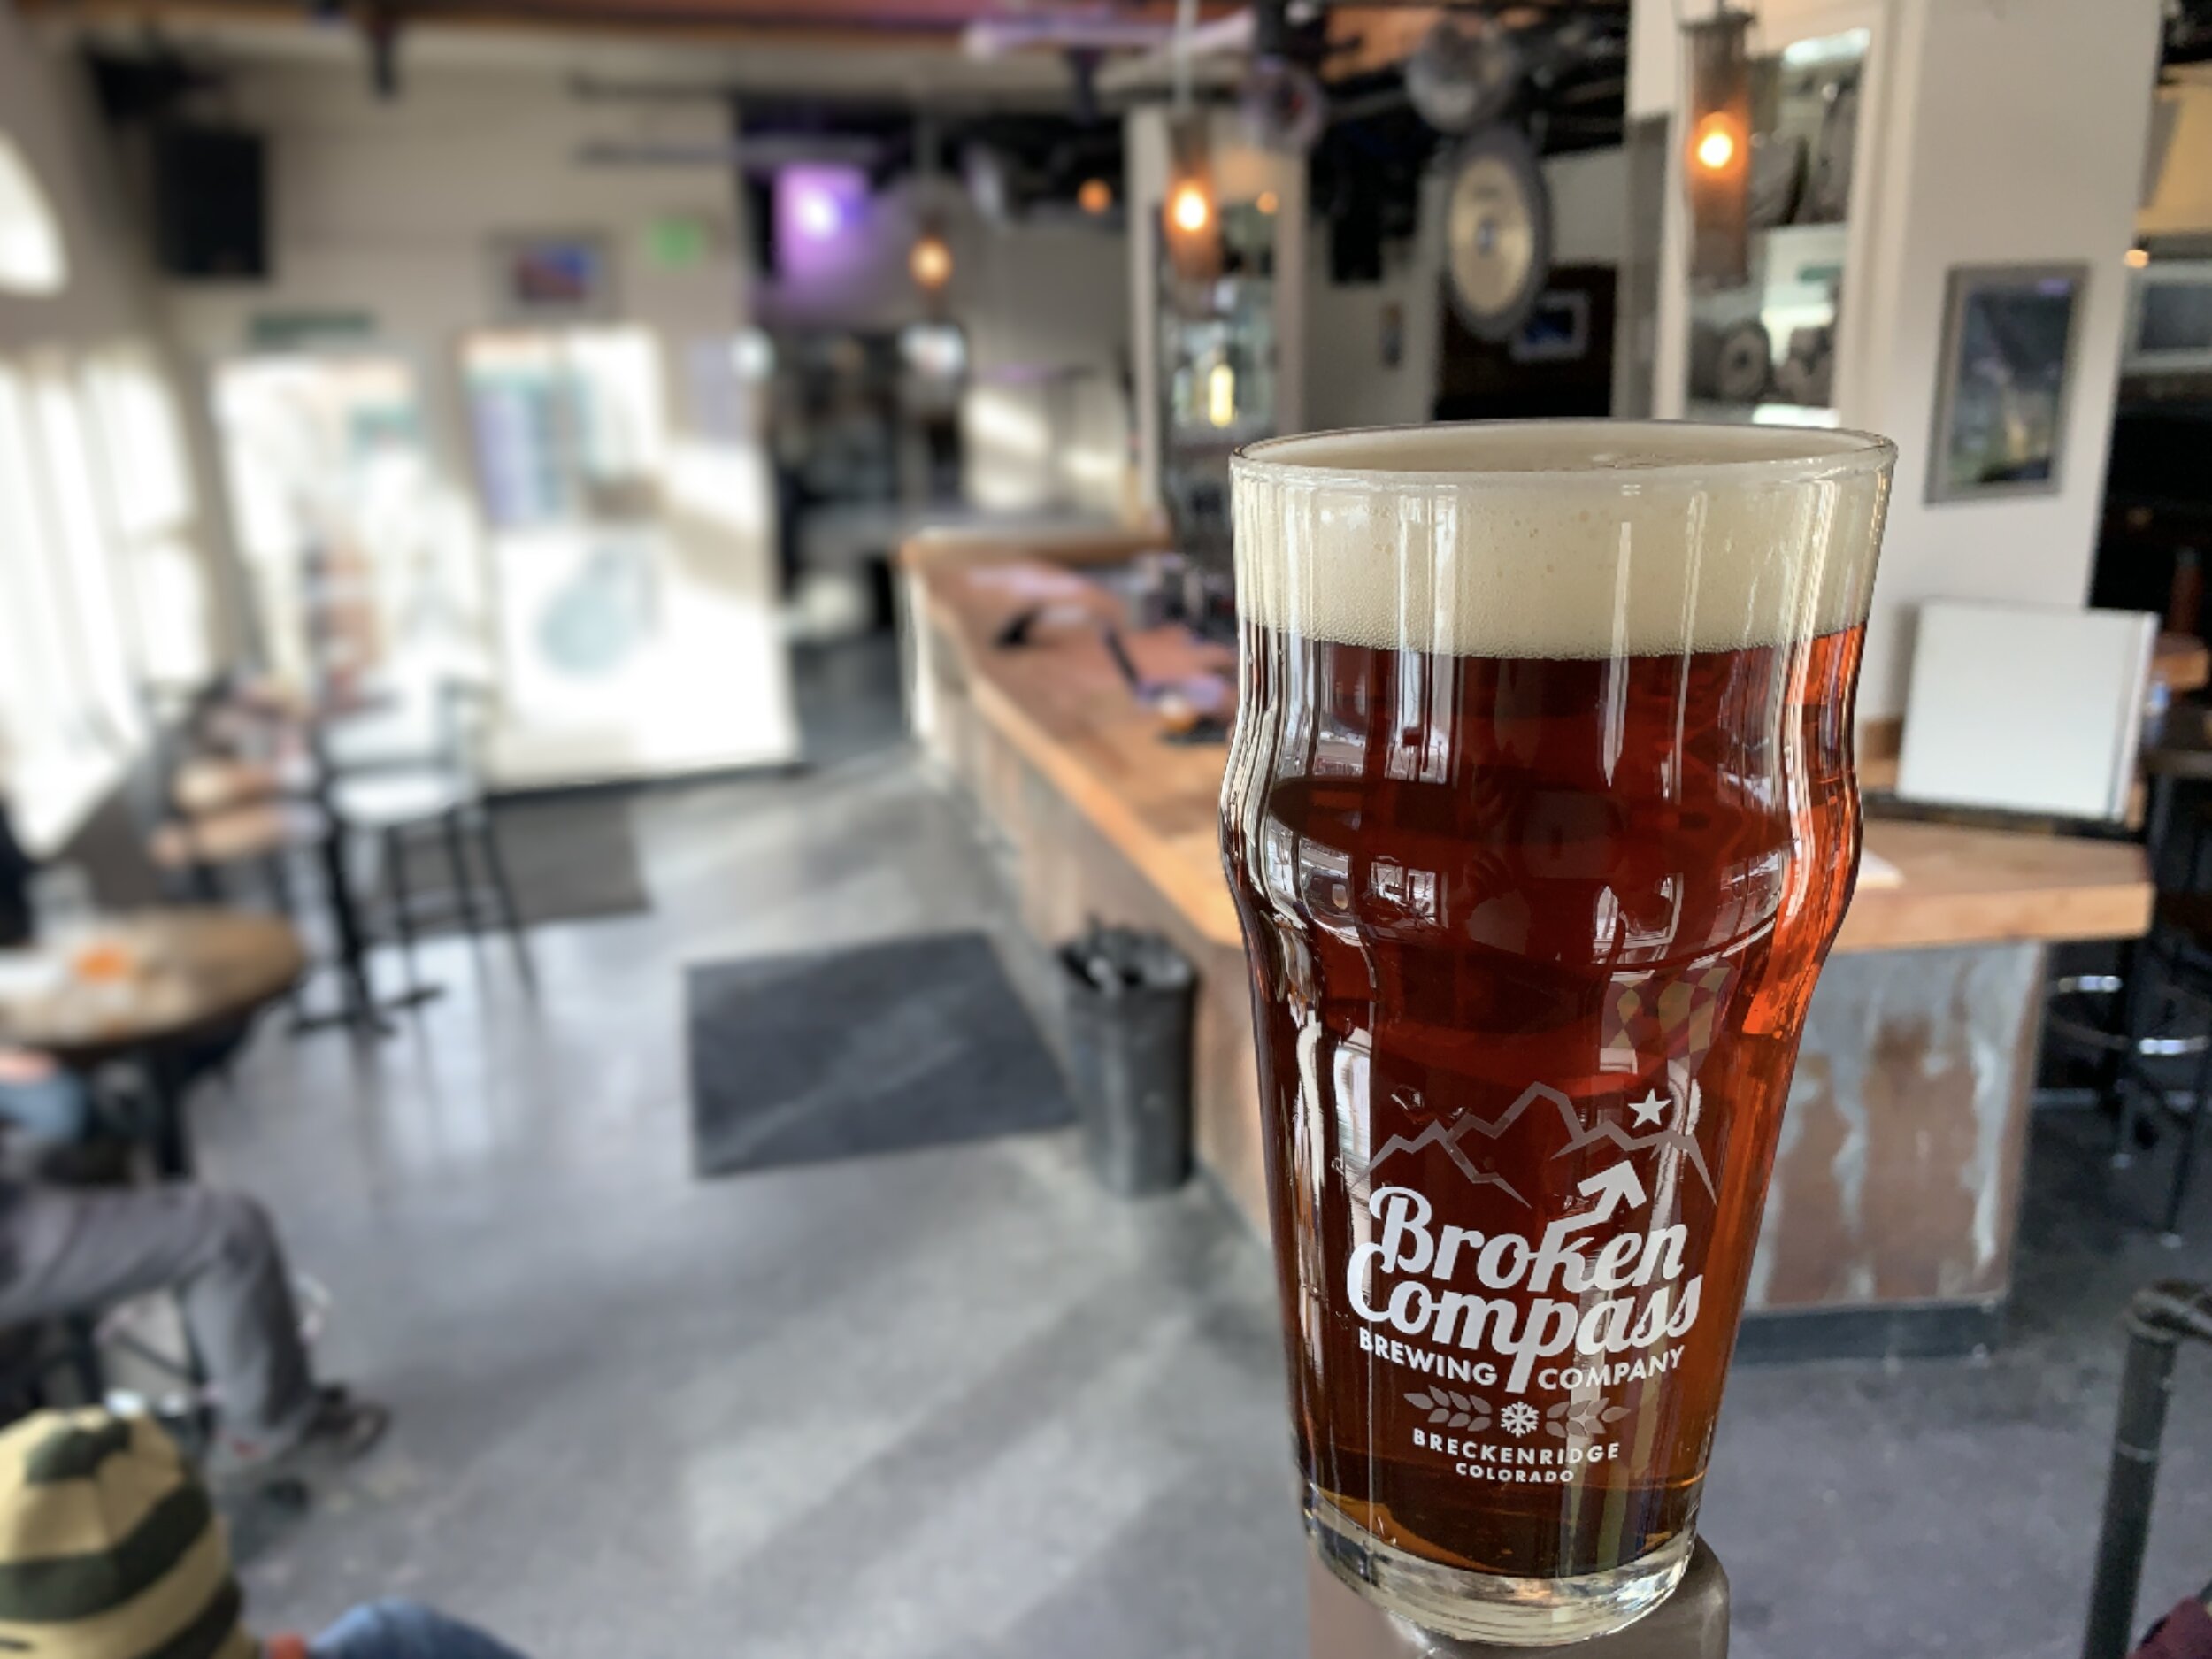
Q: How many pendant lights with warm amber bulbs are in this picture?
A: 3